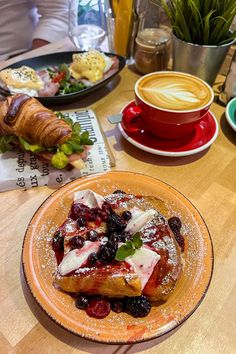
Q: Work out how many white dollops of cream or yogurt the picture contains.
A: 4